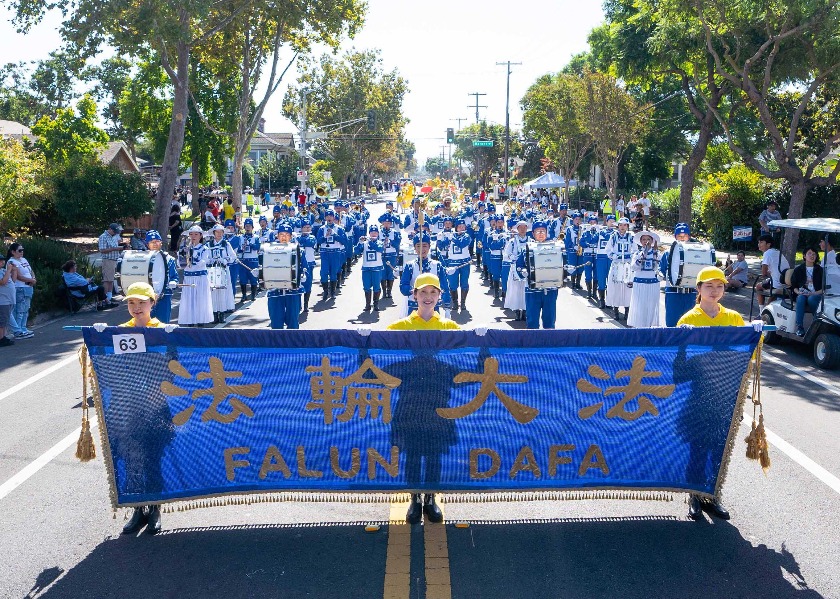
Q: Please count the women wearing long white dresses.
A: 5